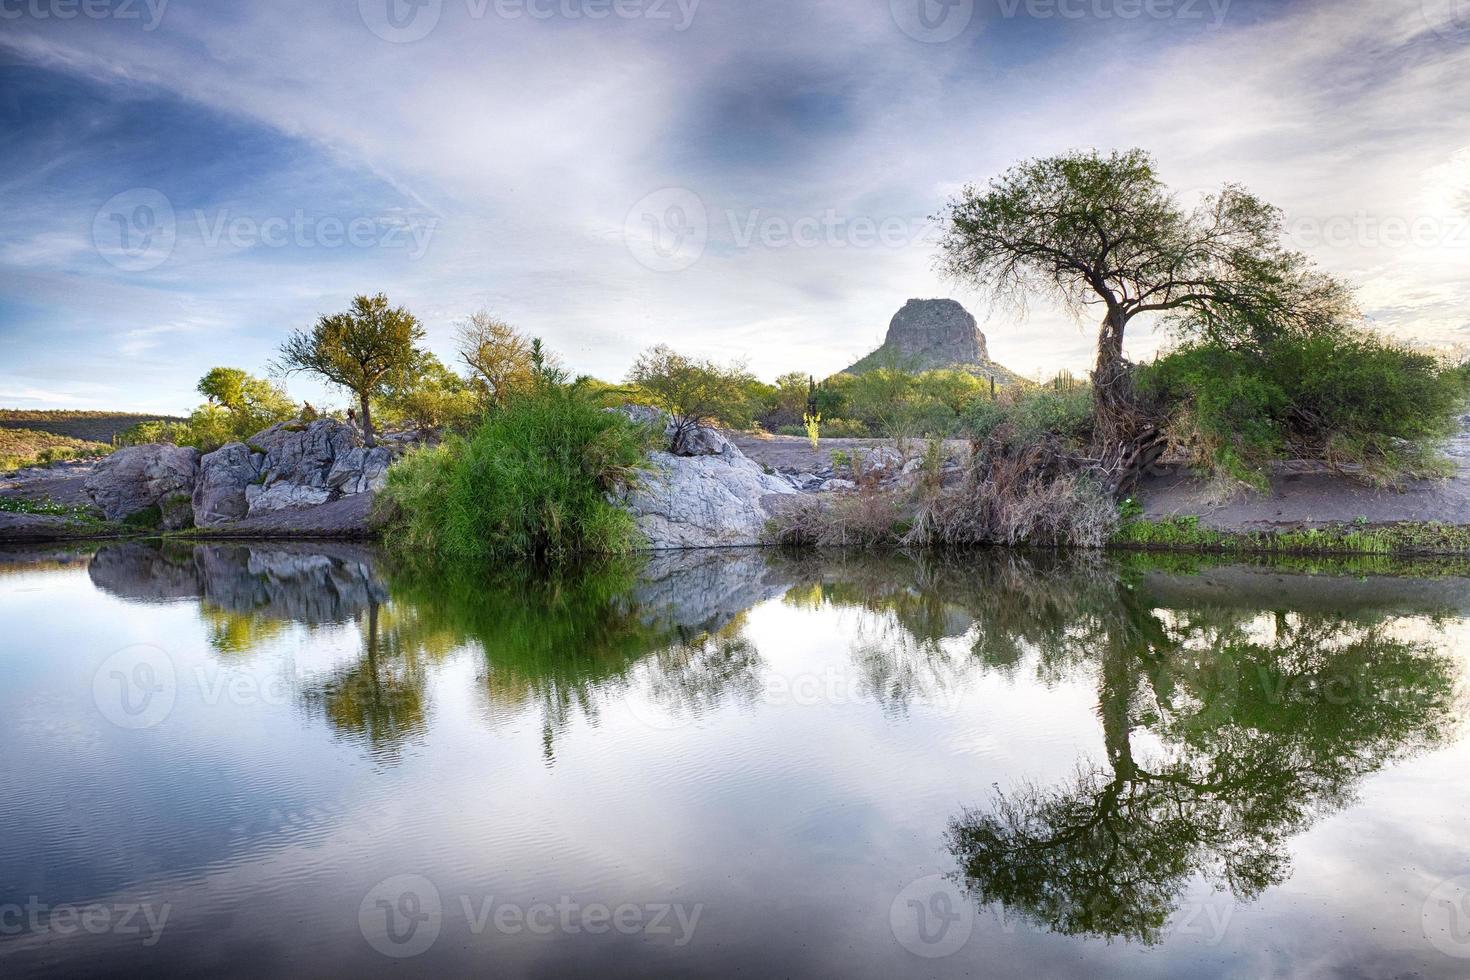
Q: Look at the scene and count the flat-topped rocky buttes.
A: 1